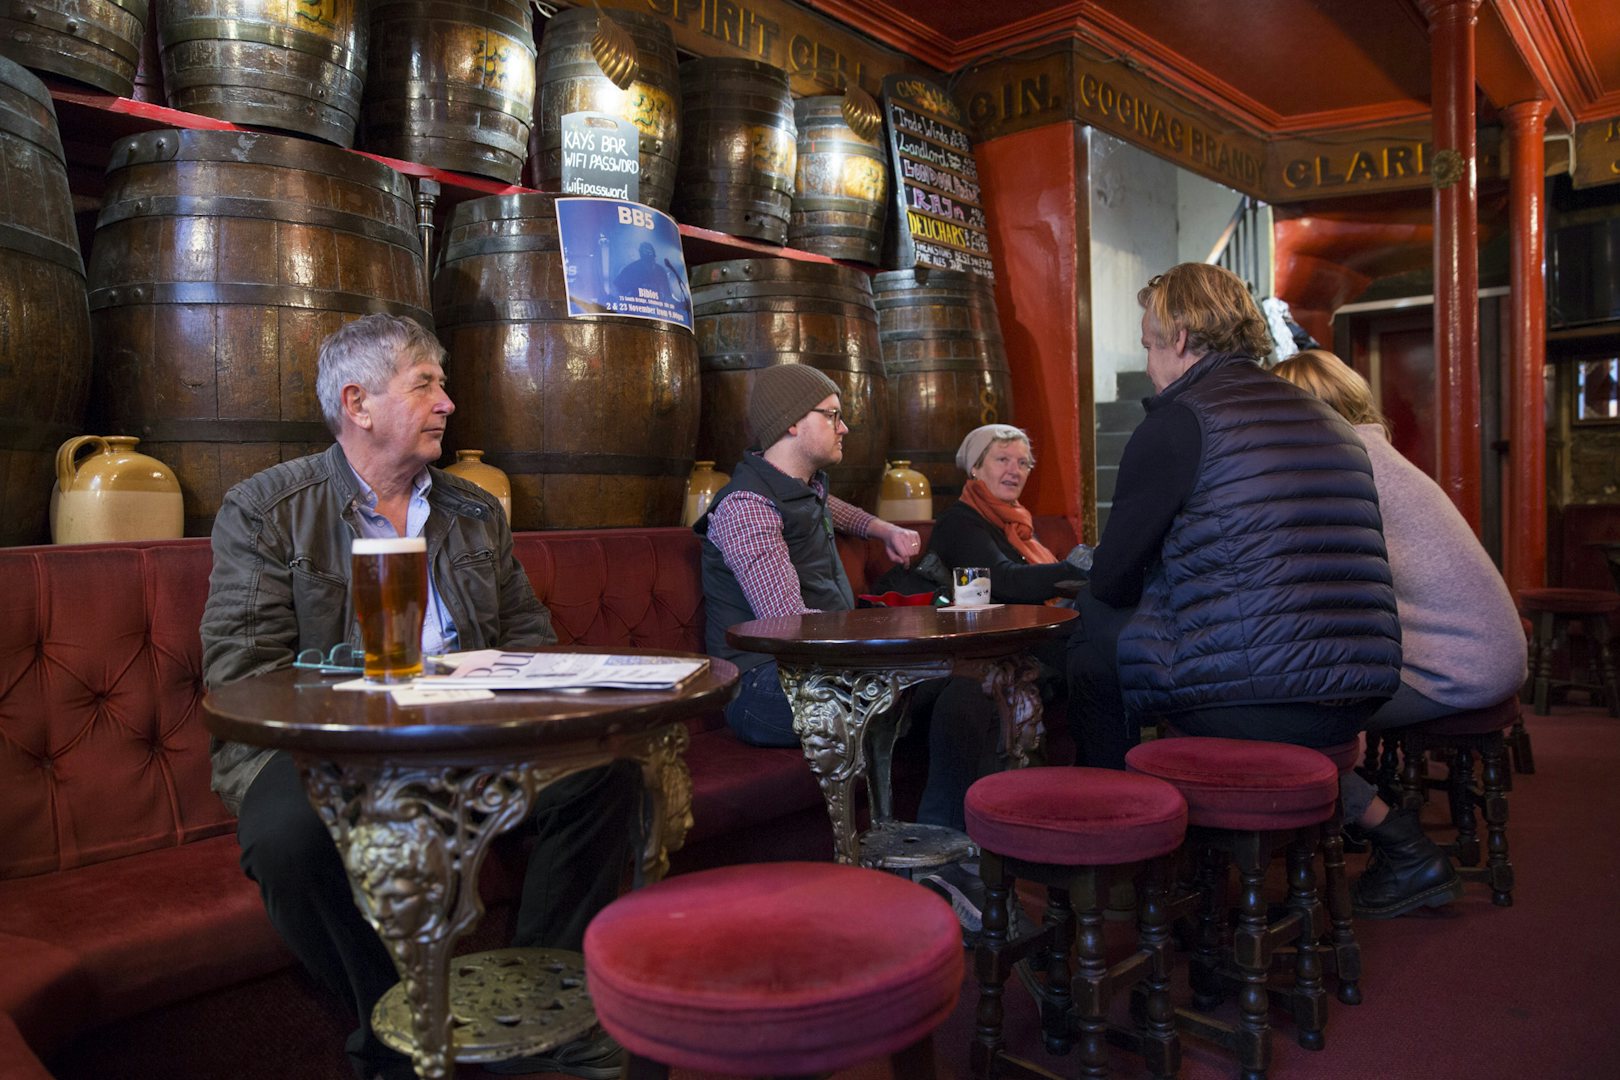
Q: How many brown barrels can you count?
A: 11